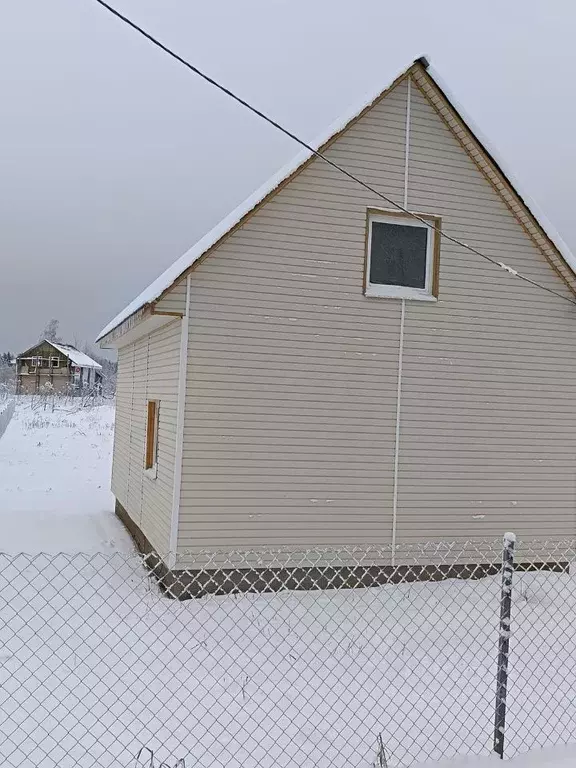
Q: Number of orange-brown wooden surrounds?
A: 2